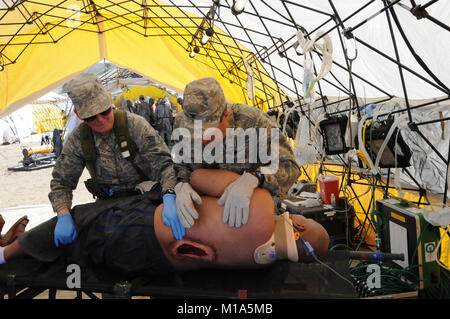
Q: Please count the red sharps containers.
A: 1